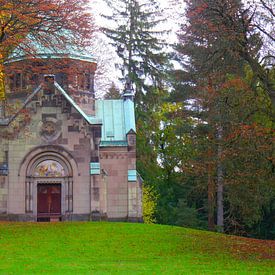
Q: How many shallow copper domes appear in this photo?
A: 1